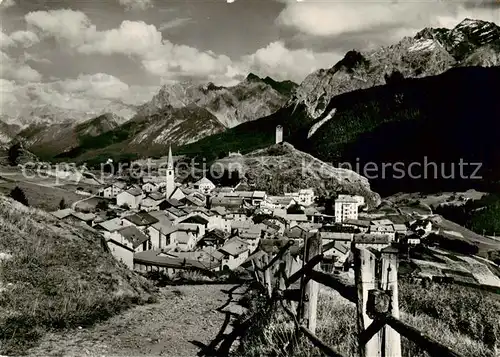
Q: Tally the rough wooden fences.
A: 1